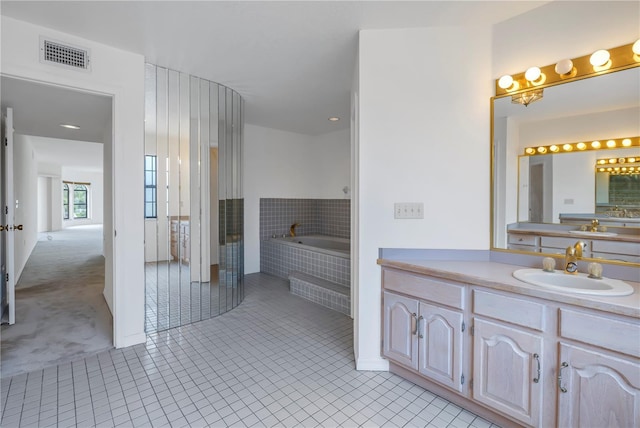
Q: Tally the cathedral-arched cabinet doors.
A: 4